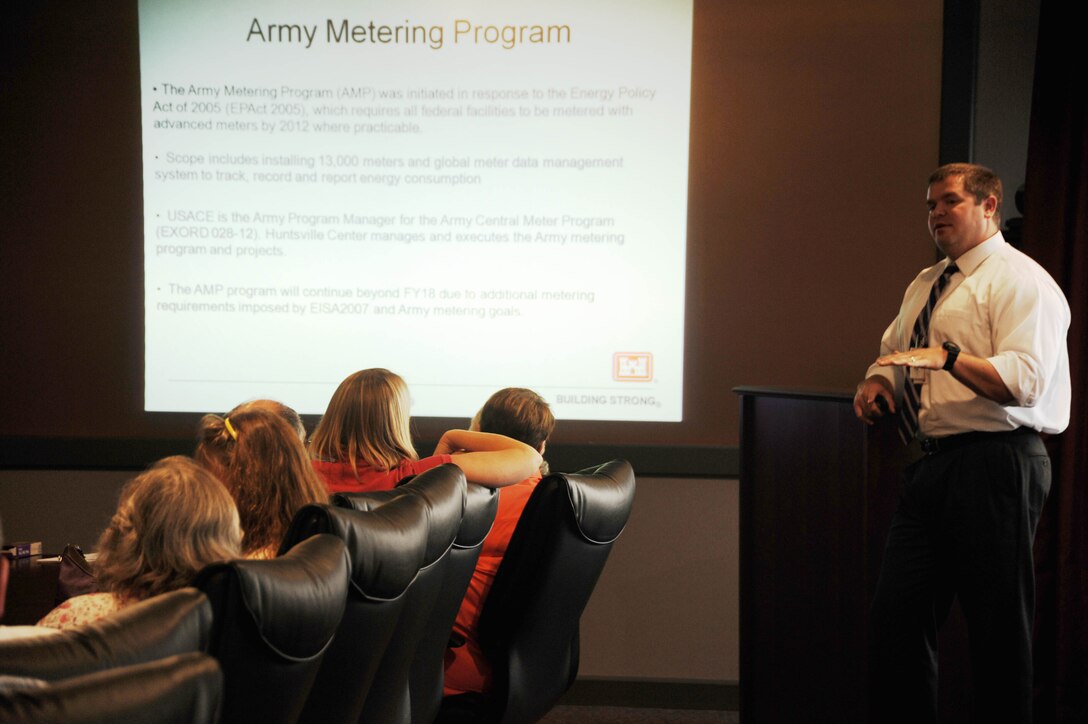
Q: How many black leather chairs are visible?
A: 7